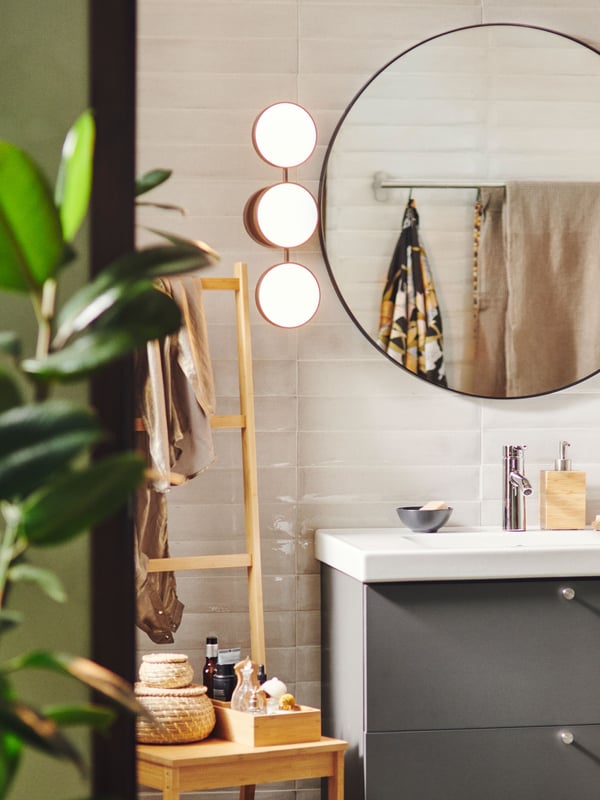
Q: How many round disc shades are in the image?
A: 3